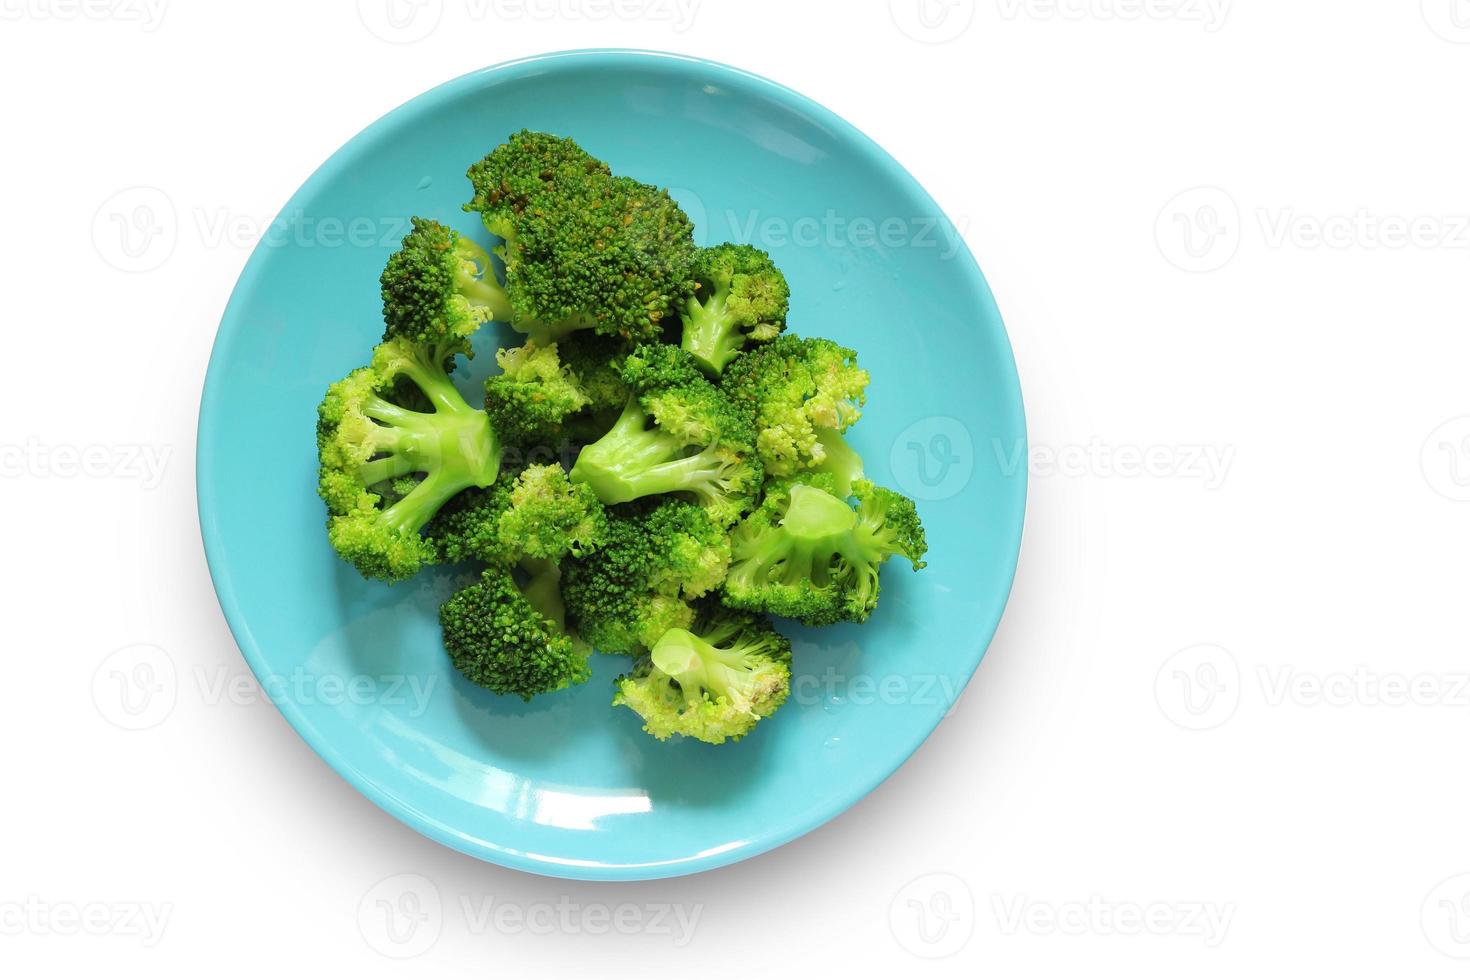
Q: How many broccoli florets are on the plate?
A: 12